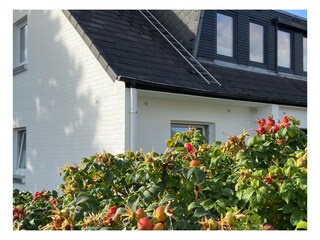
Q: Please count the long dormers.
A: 1